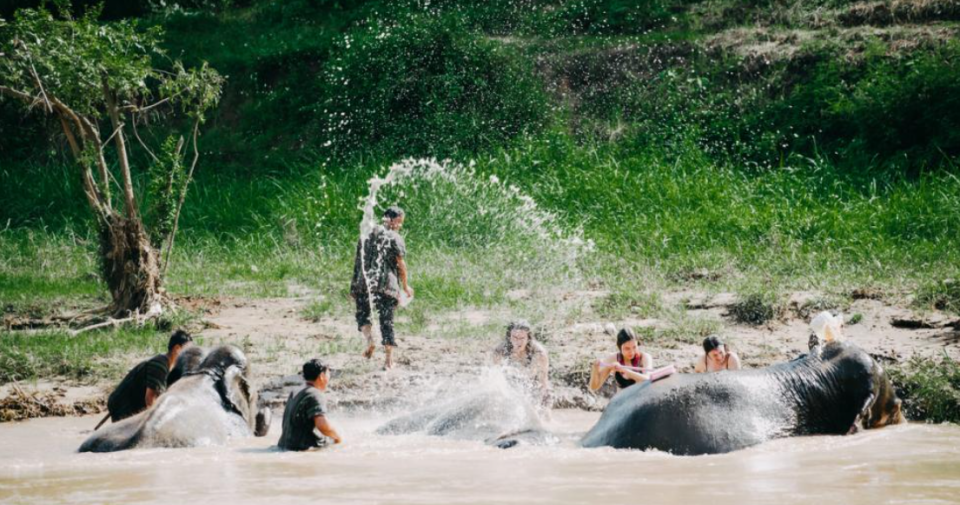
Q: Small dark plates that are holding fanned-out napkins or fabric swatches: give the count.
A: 0